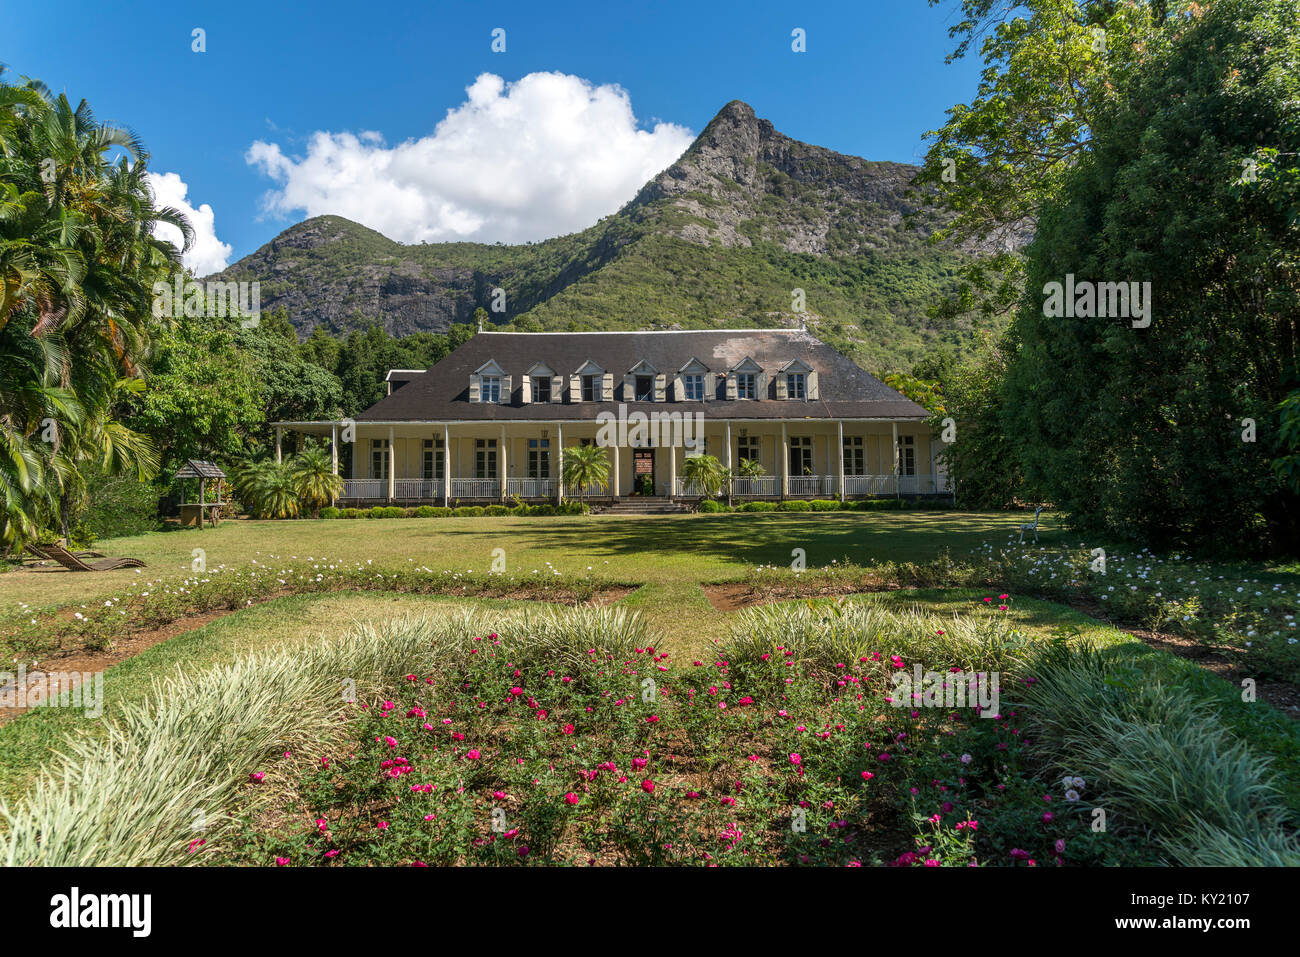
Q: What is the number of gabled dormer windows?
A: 7